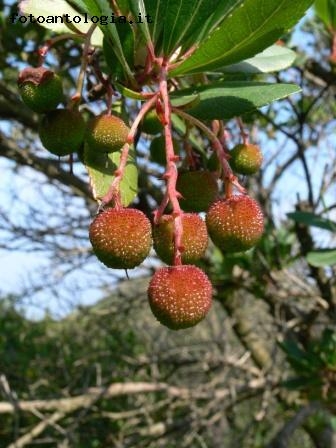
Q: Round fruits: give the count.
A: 11